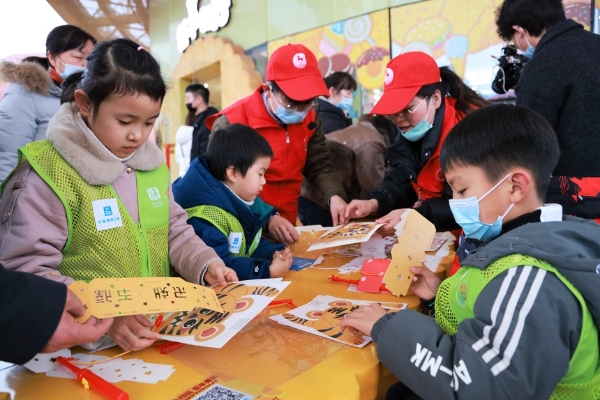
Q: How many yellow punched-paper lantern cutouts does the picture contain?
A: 2